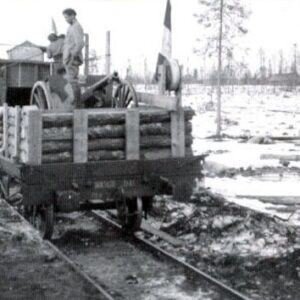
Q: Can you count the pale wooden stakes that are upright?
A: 4